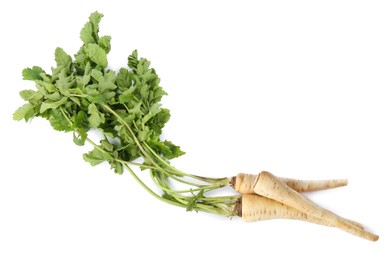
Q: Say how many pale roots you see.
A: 3